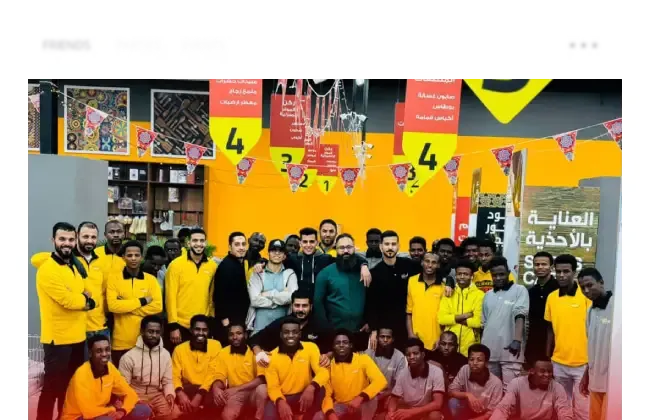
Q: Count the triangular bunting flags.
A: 12